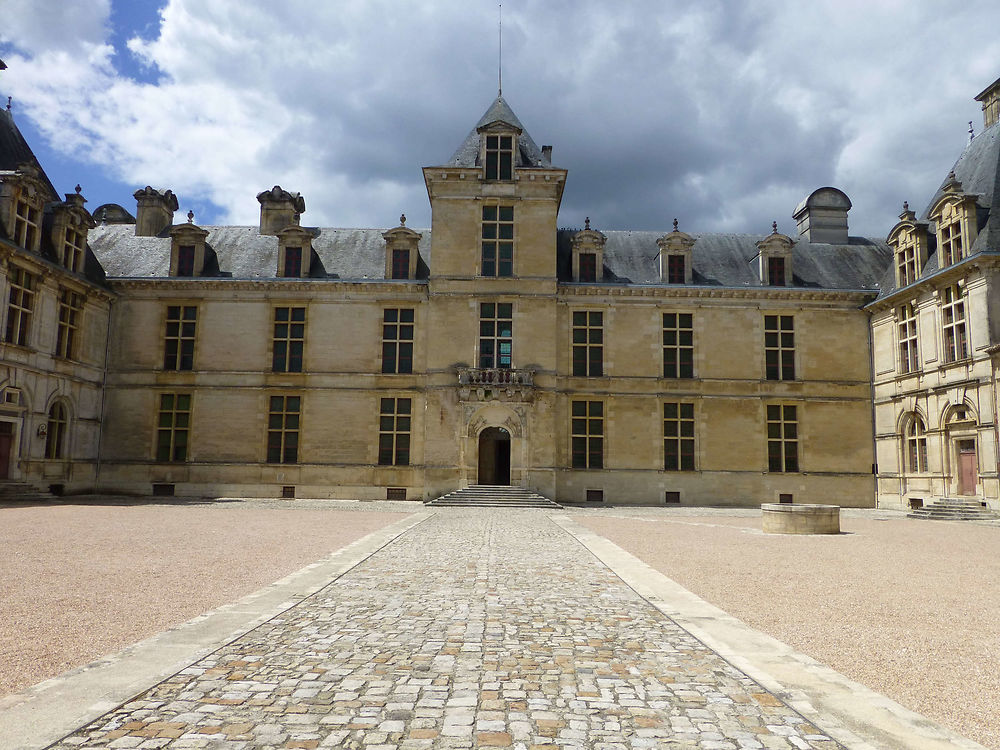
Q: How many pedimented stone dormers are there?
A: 11